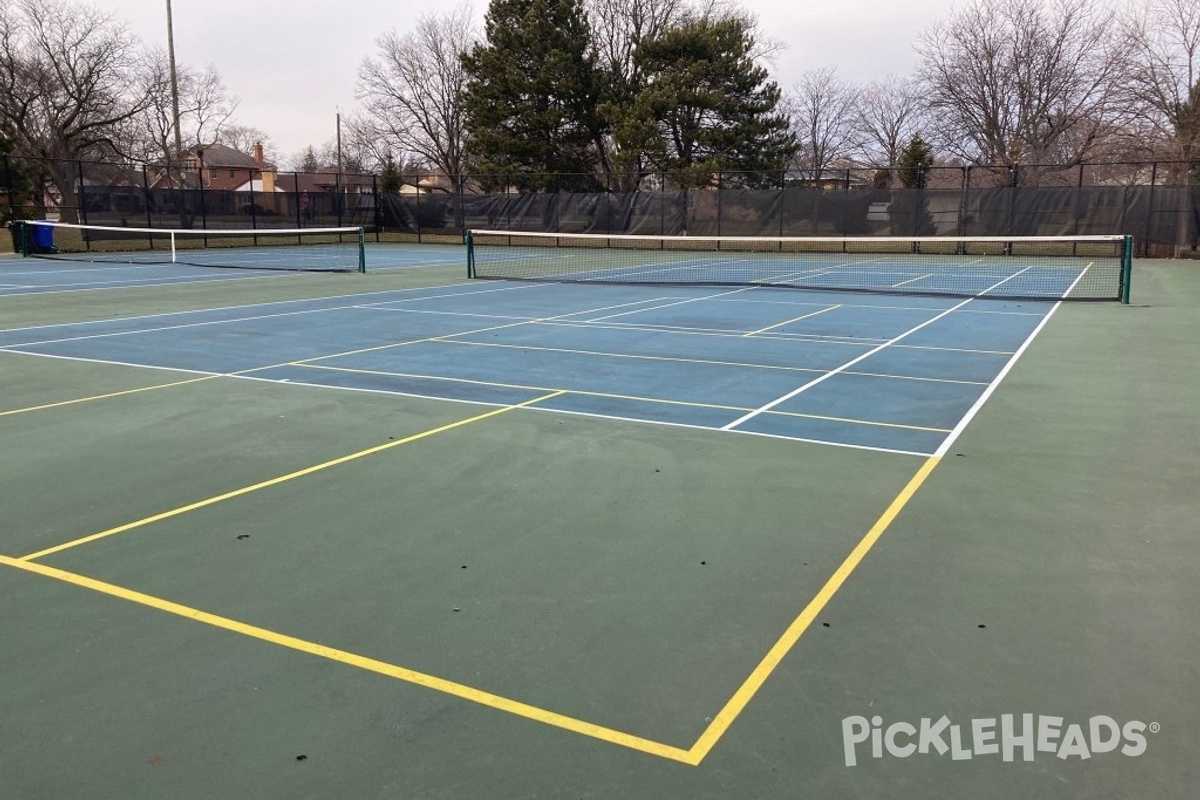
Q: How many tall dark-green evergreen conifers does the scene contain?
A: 2